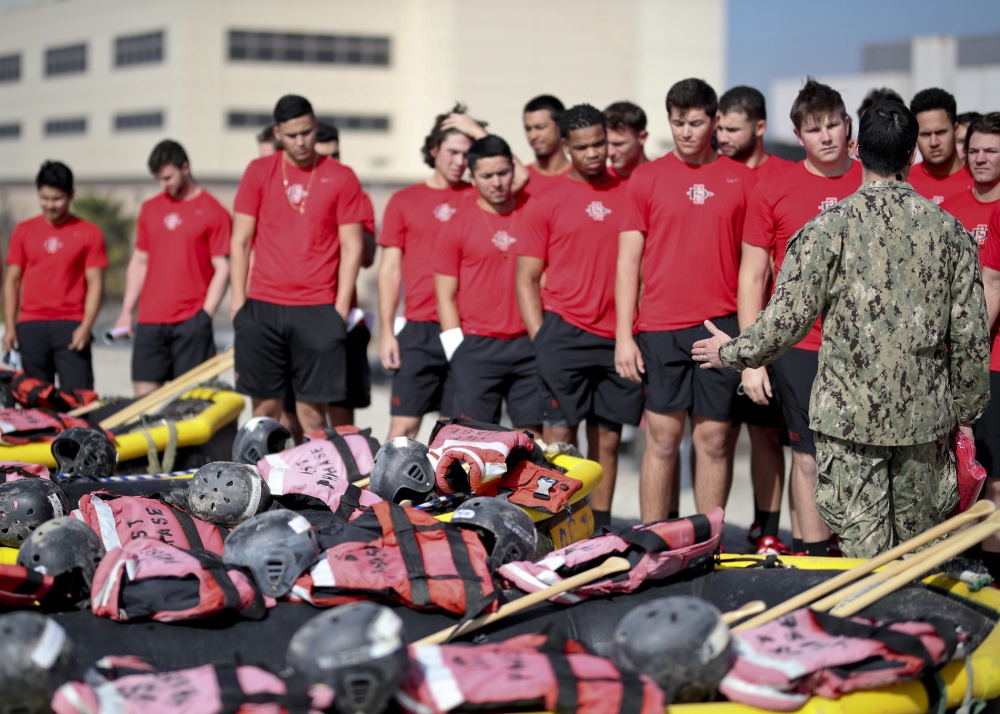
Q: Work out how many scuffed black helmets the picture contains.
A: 11